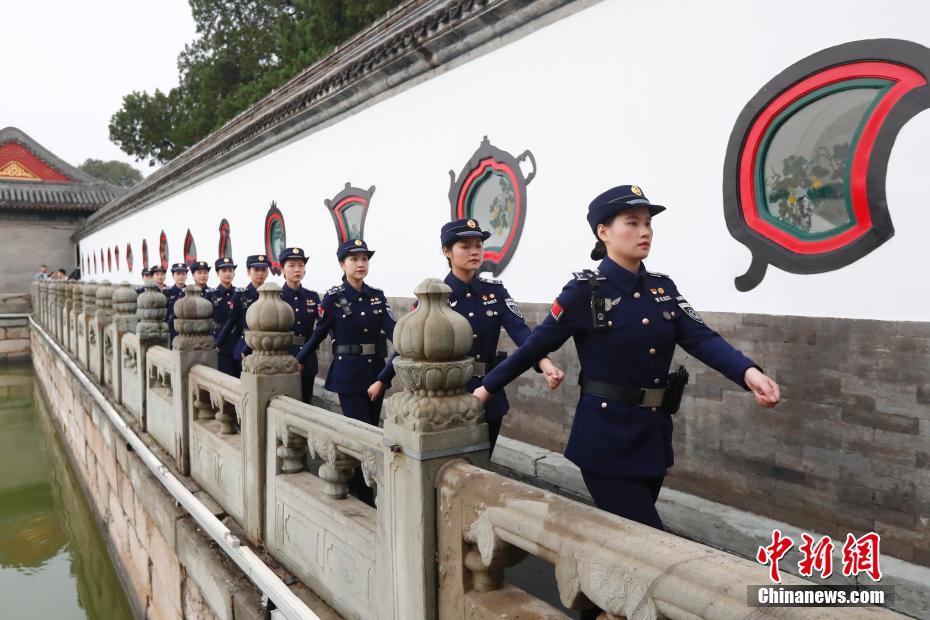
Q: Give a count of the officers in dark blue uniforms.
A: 10